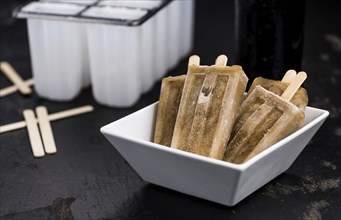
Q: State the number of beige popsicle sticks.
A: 9